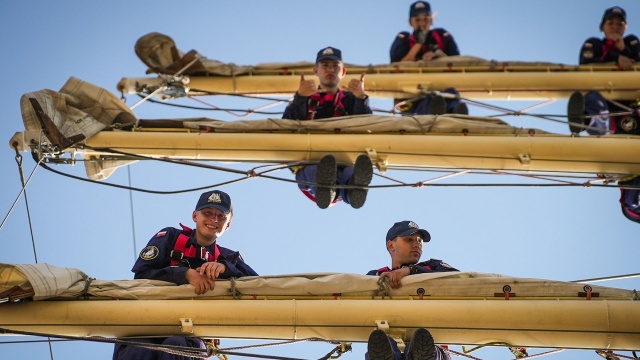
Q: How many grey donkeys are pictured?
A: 0